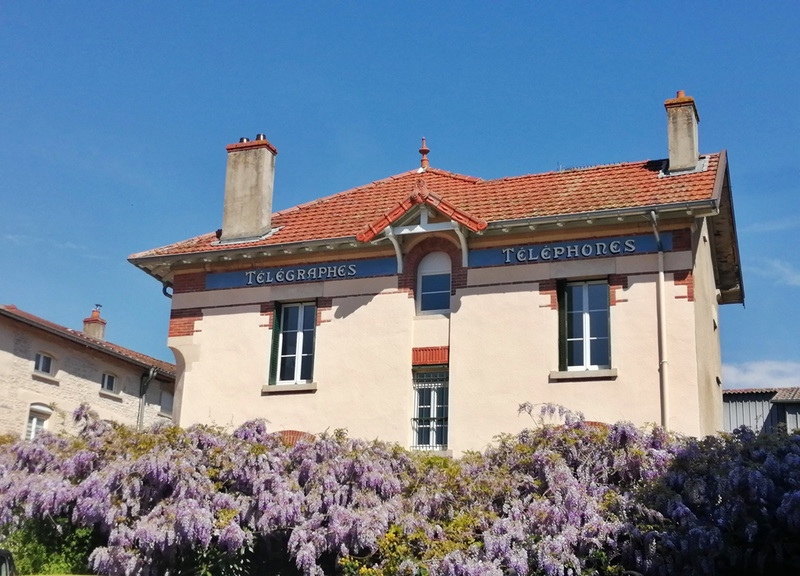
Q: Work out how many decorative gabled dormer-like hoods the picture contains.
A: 1